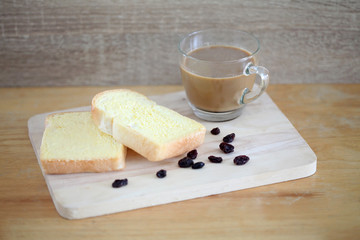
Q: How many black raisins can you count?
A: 10